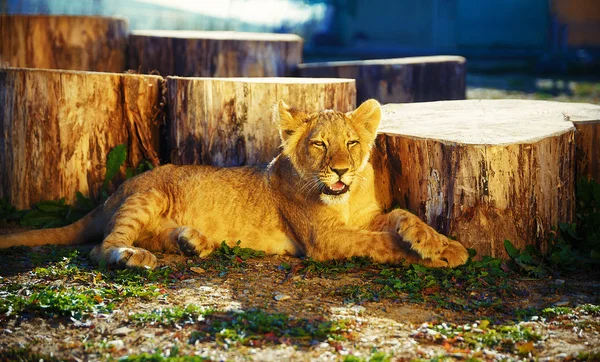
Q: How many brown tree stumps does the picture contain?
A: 6